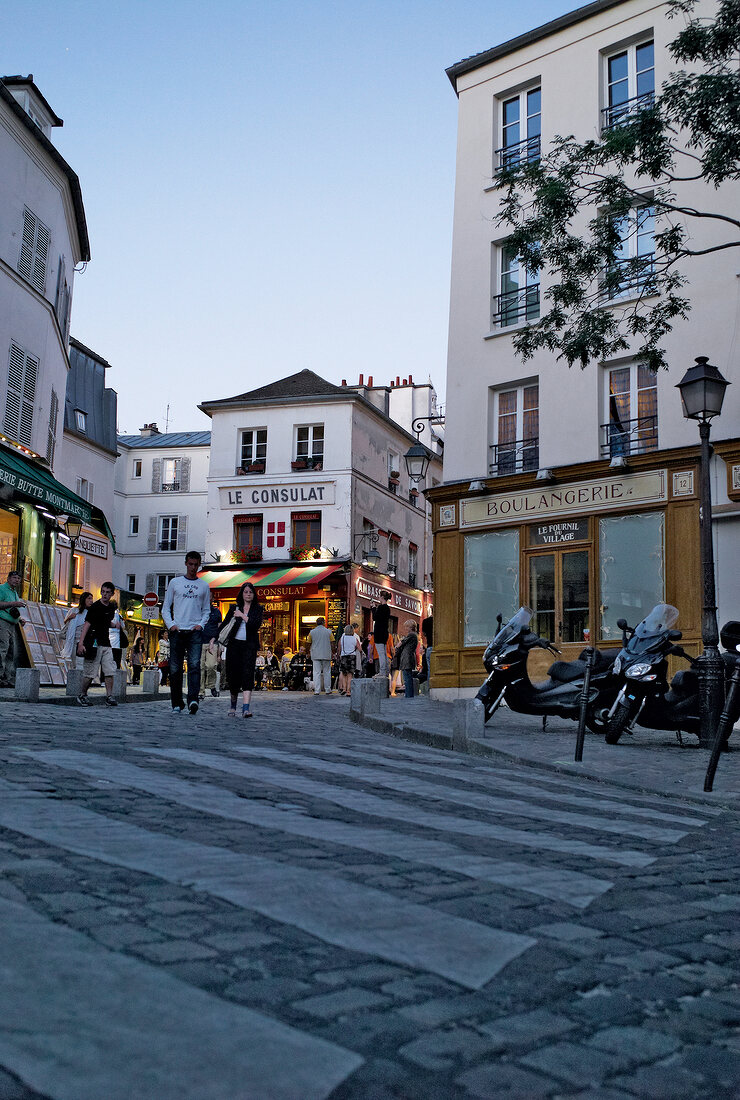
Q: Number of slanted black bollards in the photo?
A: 2